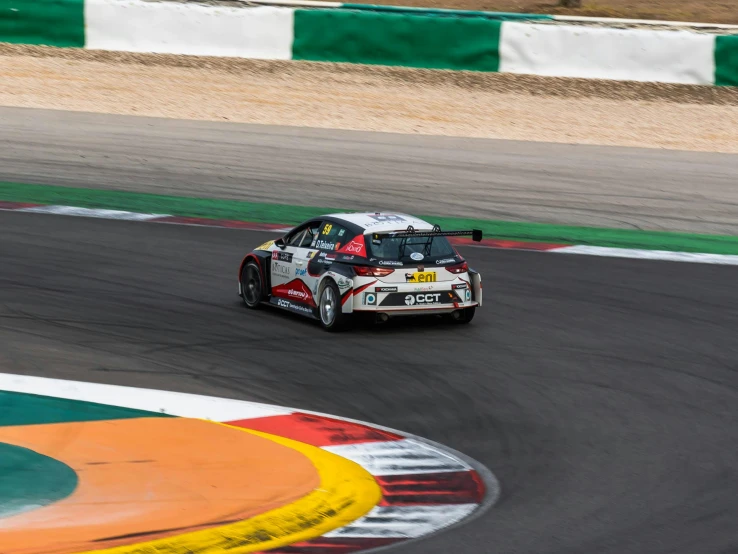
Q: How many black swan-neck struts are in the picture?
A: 2